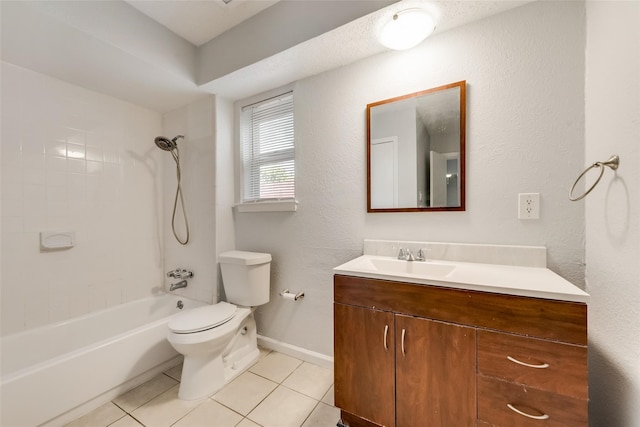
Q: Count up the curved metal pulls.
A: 4